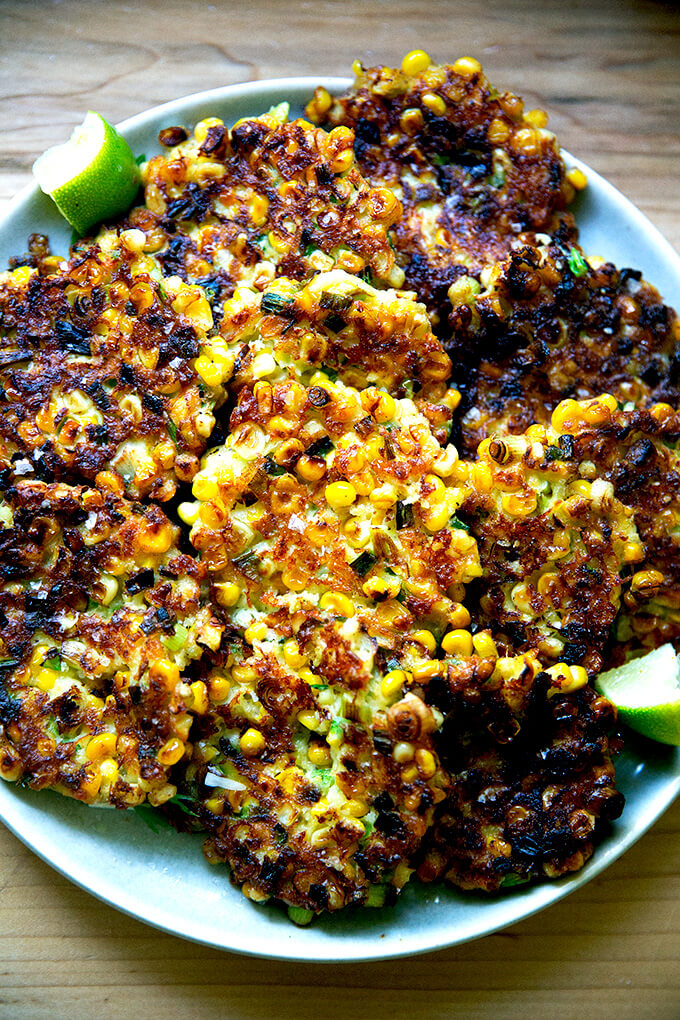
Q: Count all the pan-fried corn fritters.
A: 11